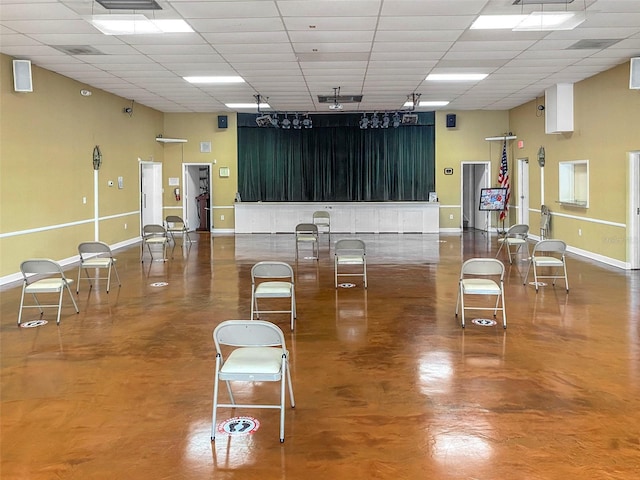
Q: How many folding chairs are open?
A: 12